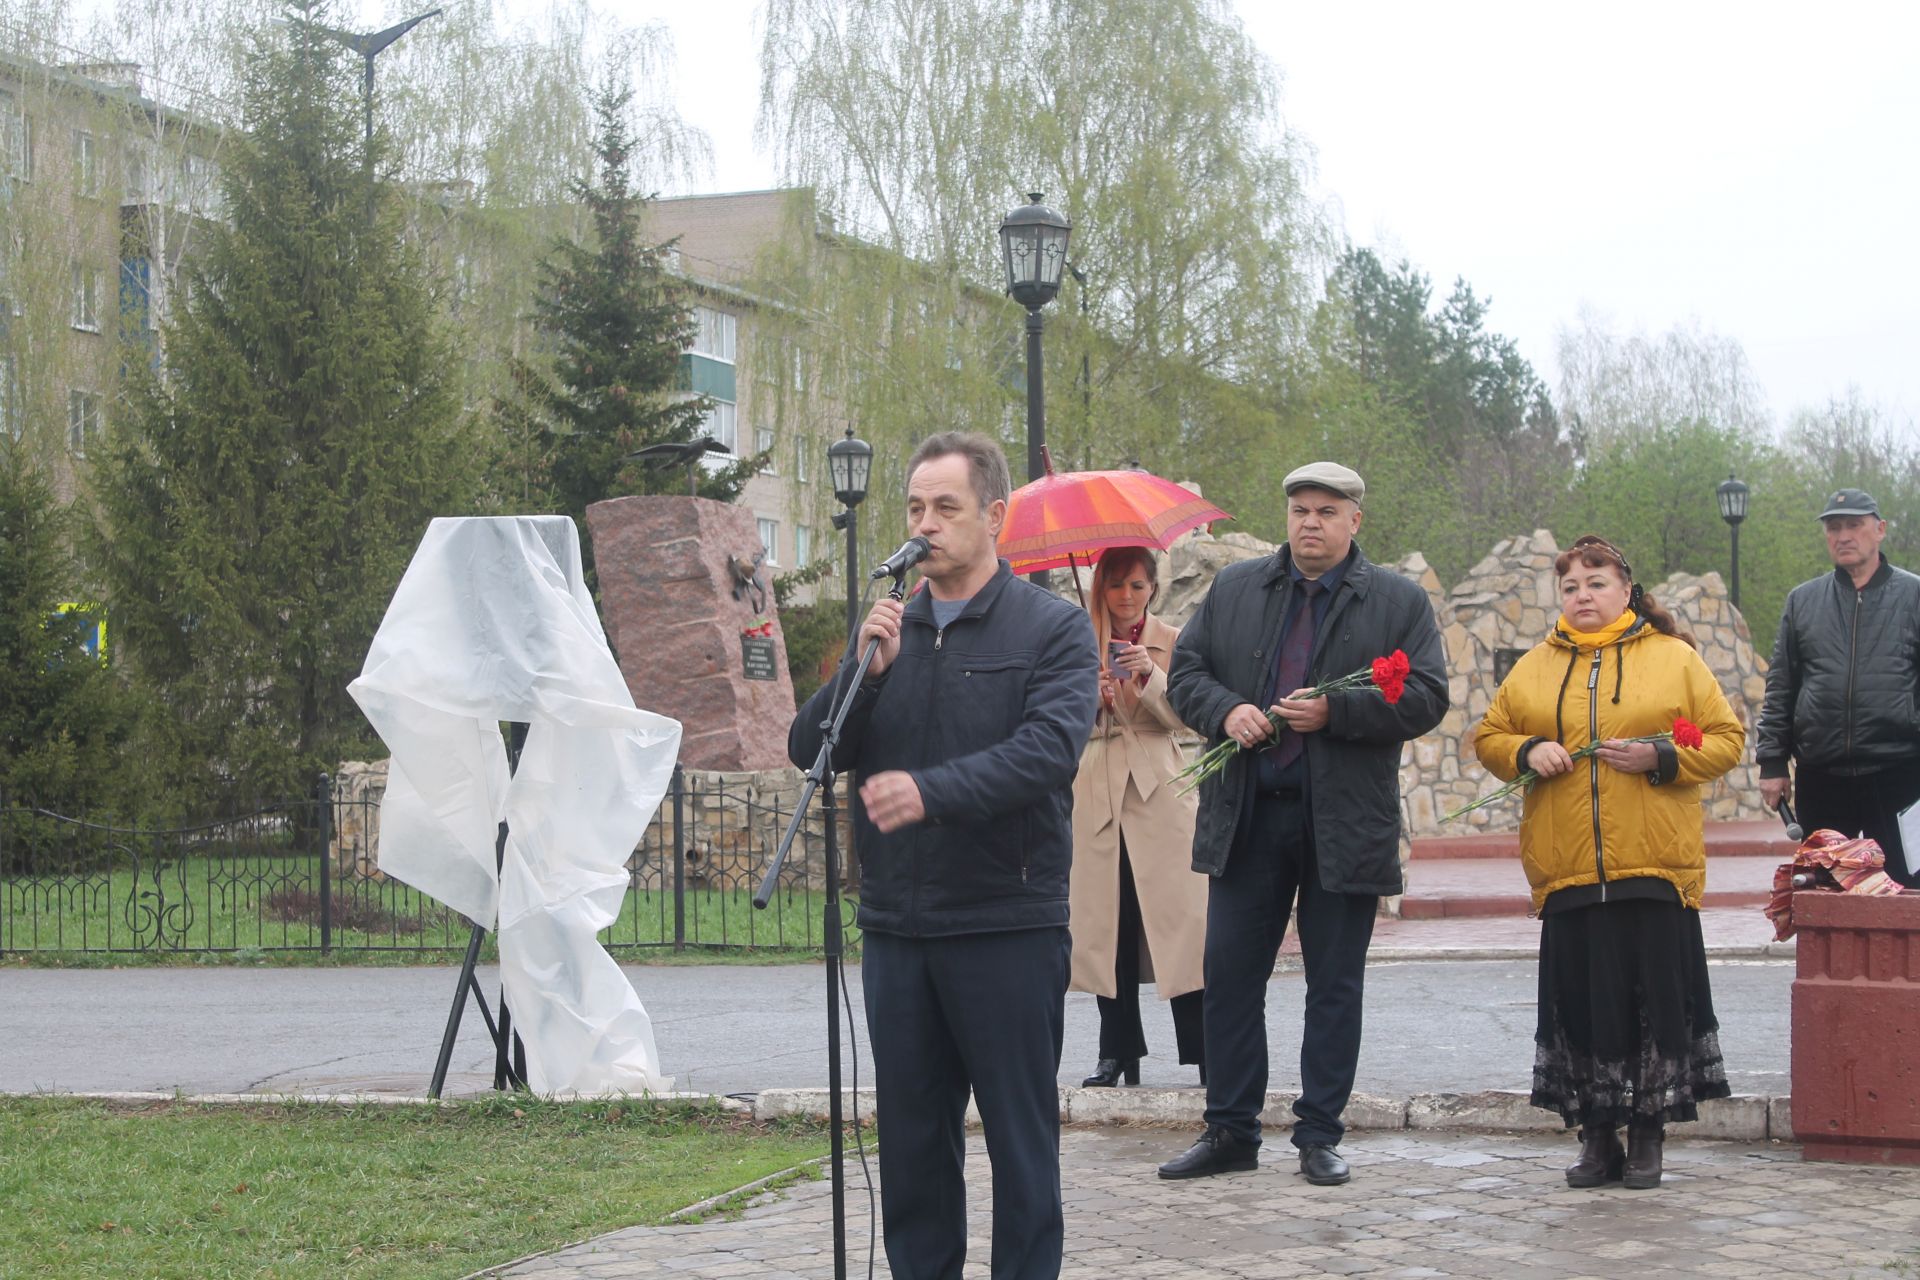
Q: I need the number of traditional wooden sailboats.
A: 0